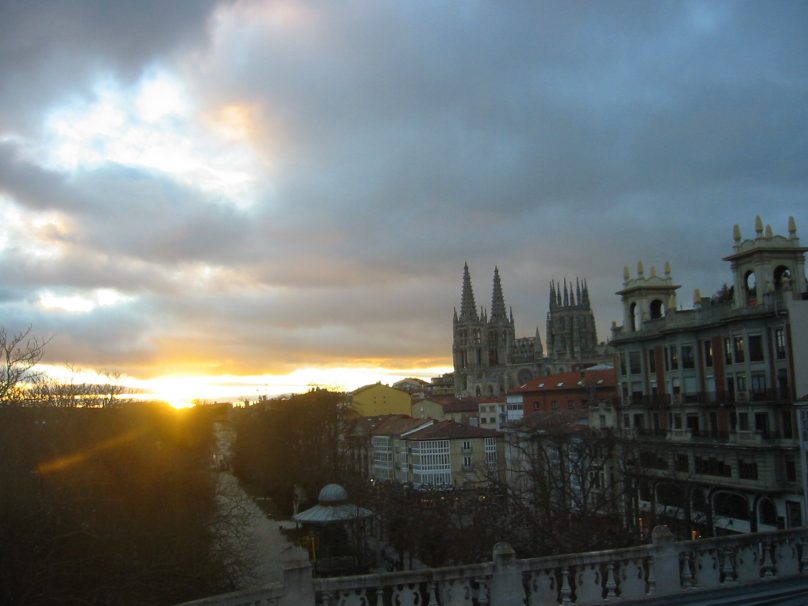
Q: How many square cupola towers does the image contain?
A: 2